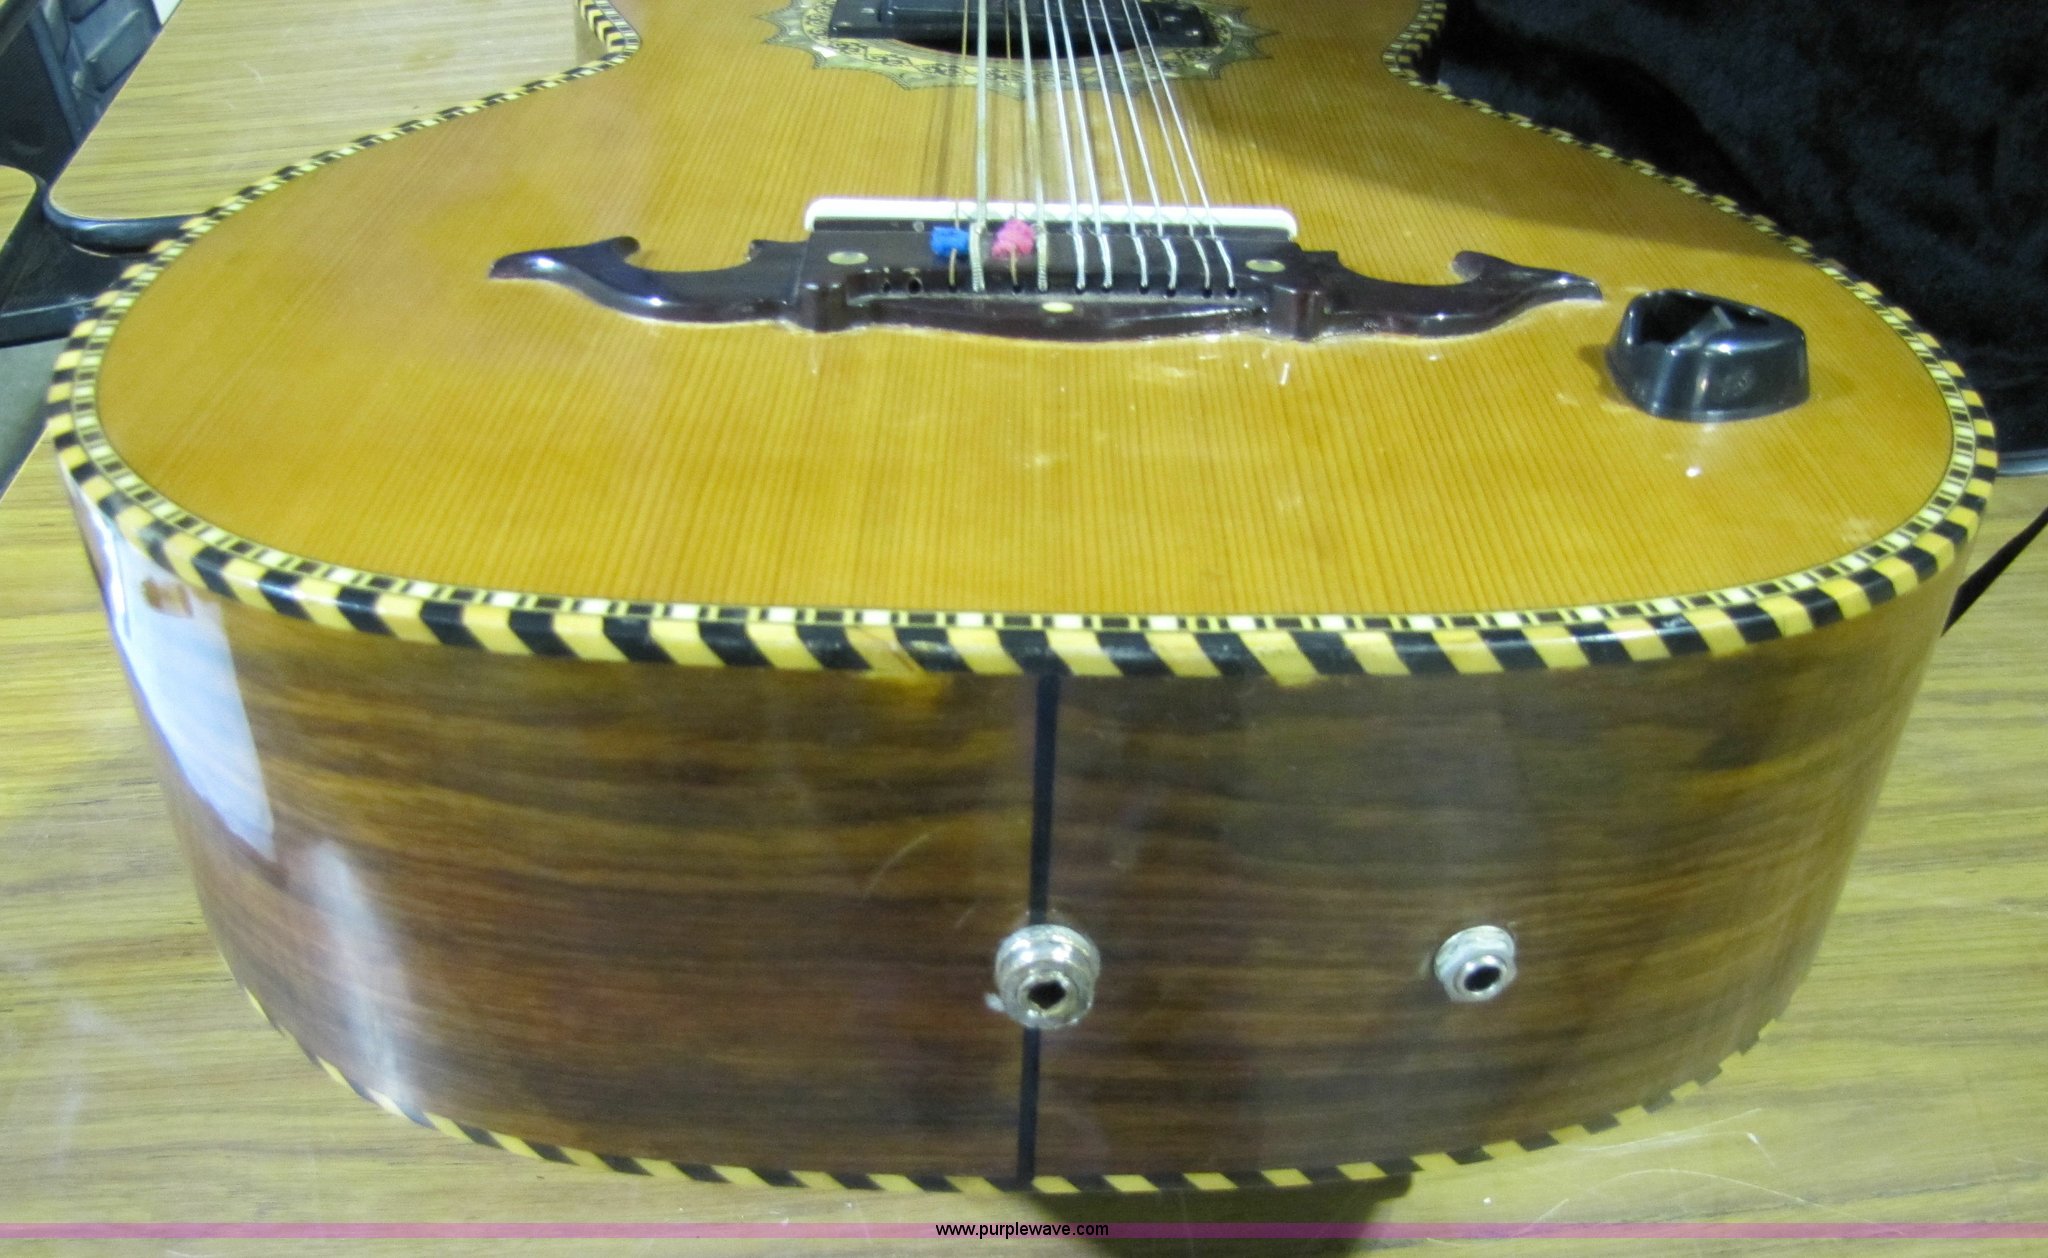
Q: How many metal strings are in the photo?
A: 10